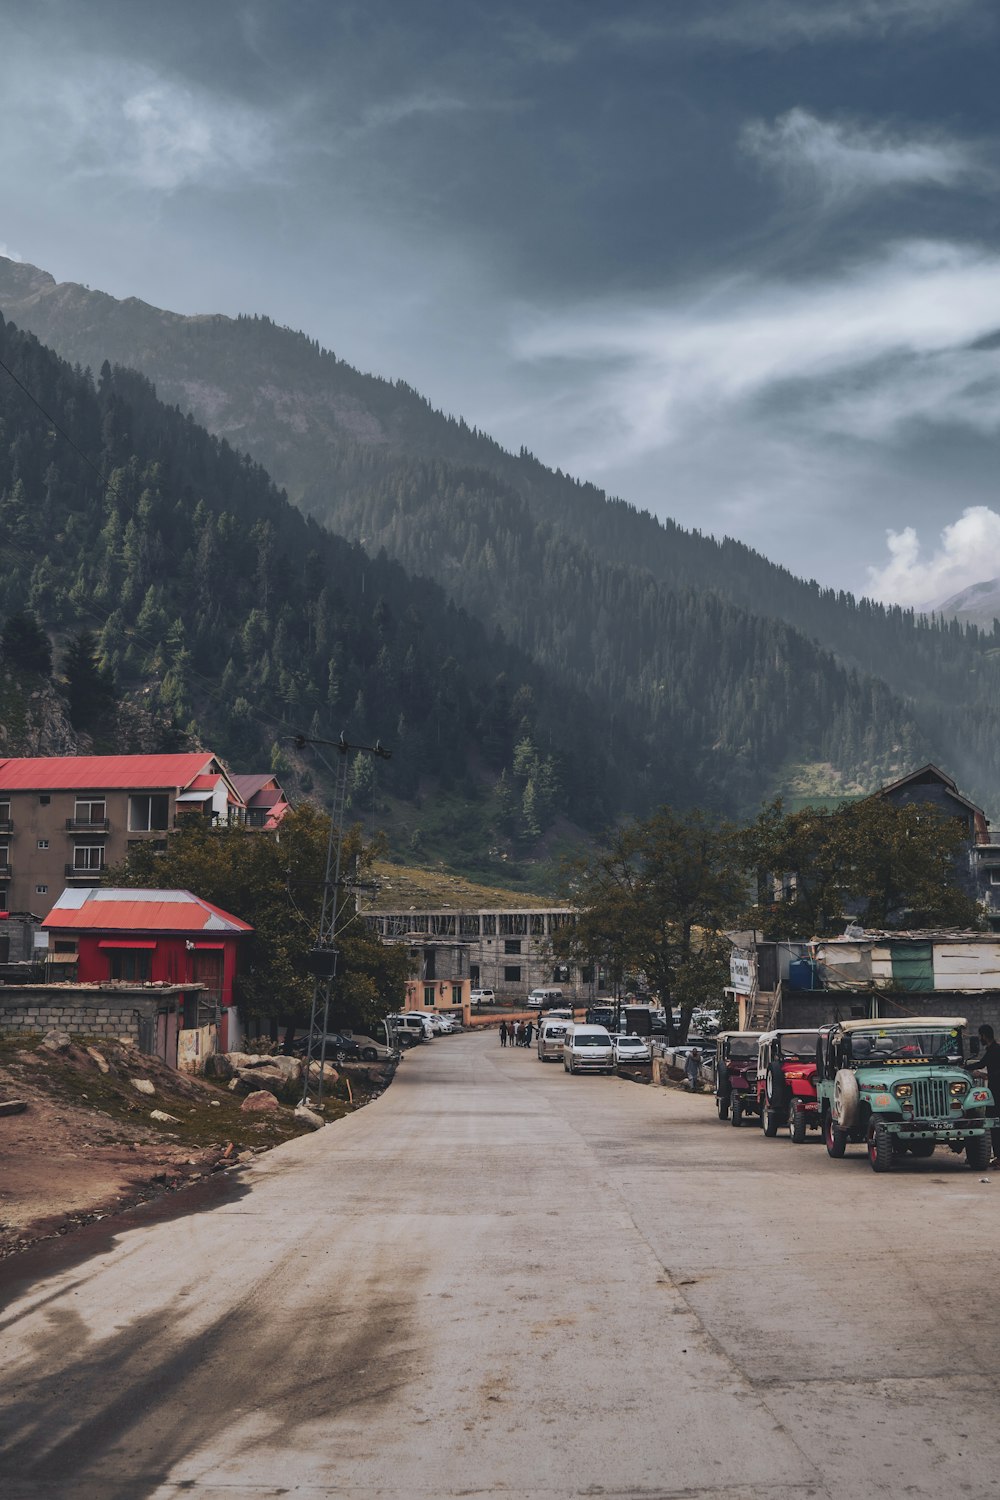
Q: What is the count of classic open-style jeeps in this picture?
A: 3